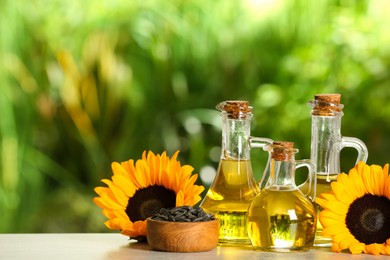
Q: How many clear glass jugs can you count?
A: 3